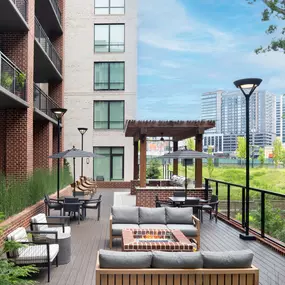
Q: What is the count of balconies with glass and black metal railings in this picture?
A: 5